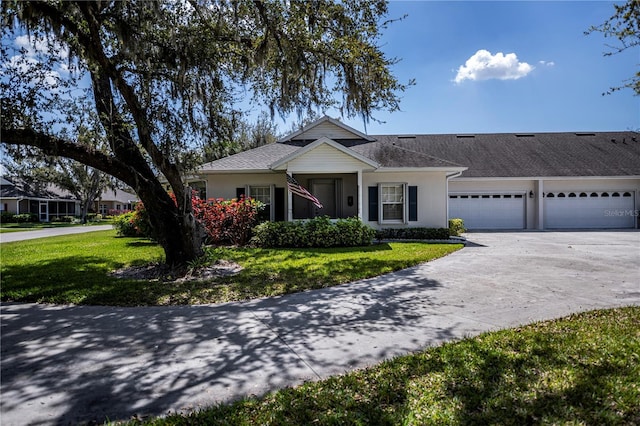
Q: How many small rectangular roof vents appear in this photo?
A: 4